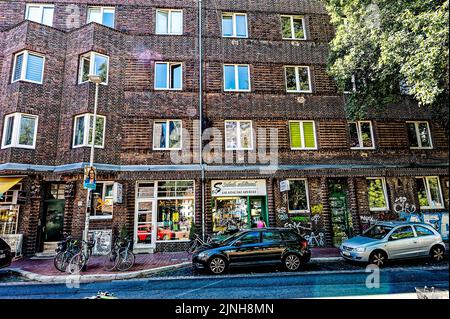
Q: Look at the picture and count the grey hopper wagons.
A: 0